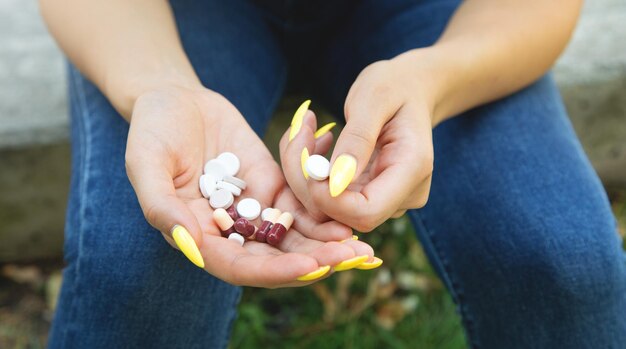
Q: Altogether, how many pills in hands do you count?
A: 15